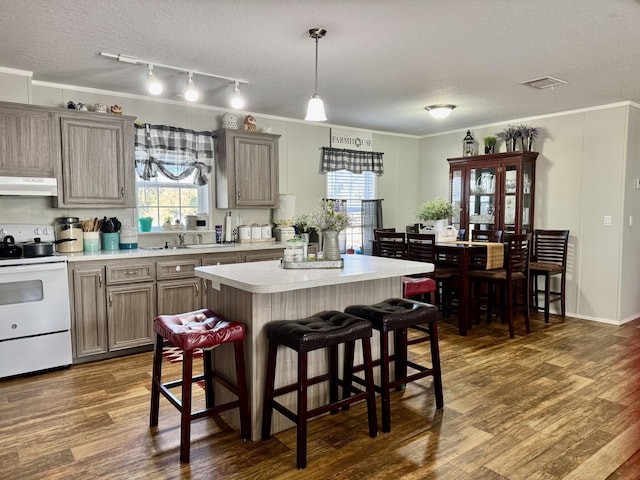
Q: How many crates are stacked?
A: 0